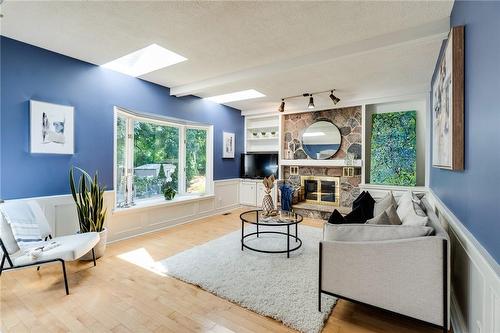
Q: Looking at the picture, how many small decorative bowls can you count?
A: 3